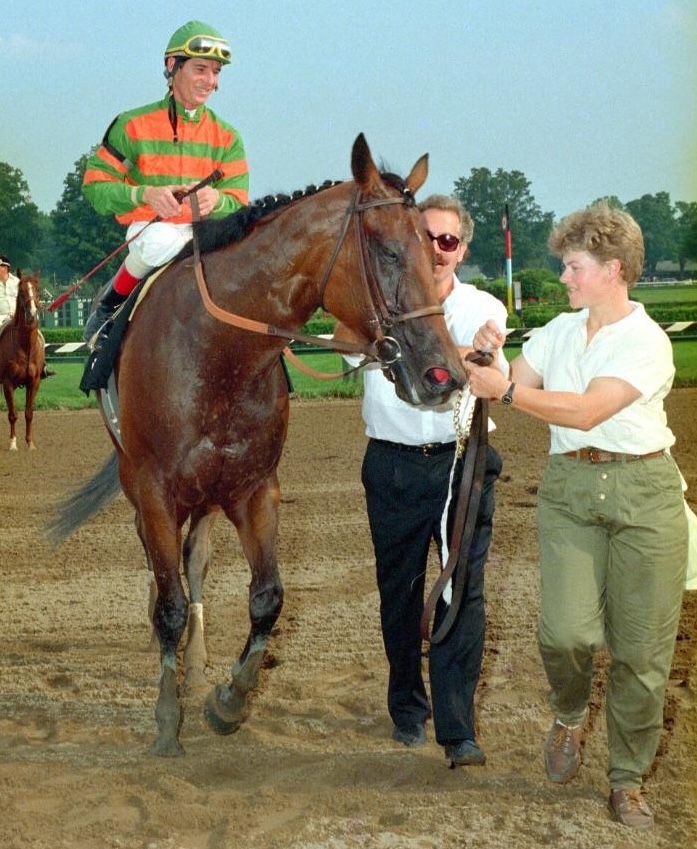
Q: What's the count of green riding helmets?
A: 1